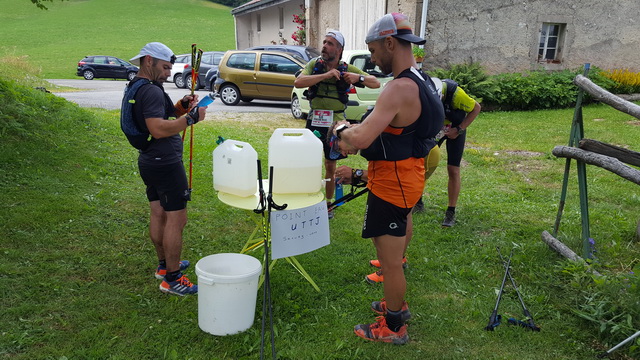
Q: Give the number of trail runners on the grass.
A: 5